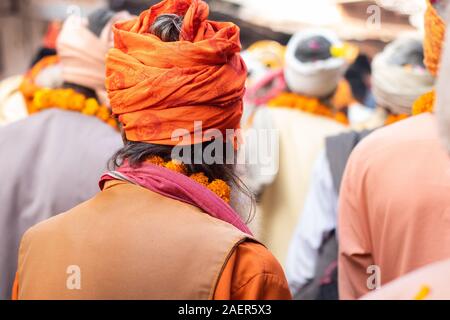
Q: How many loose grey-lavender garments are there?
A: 1